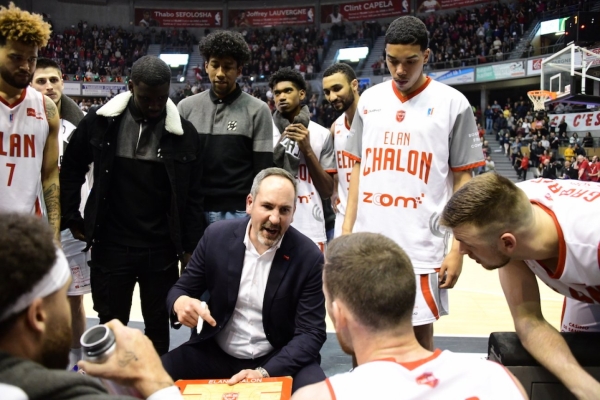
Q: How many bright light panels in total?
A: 3